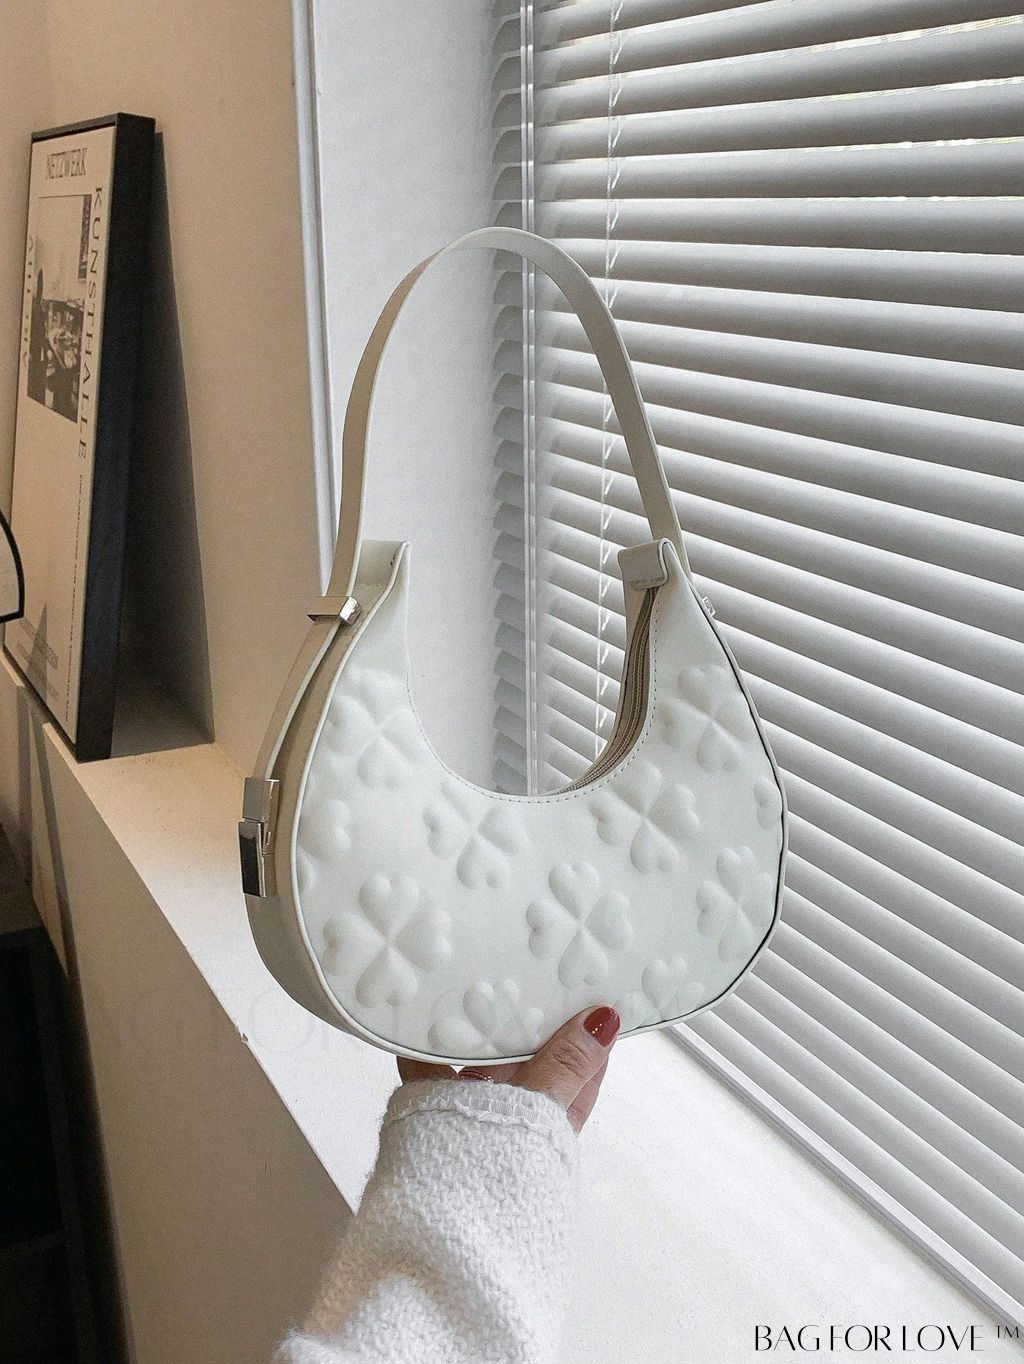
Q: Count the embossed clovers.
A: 11